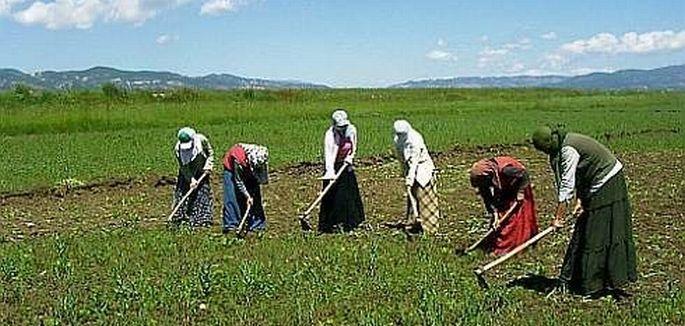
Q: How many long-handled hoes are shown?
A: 6